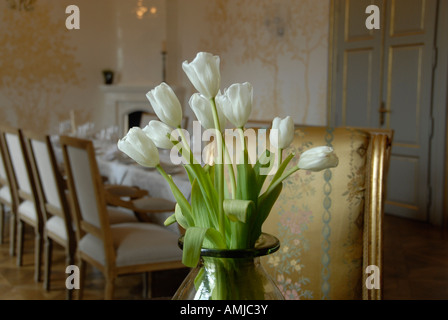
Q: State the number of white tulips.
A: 8